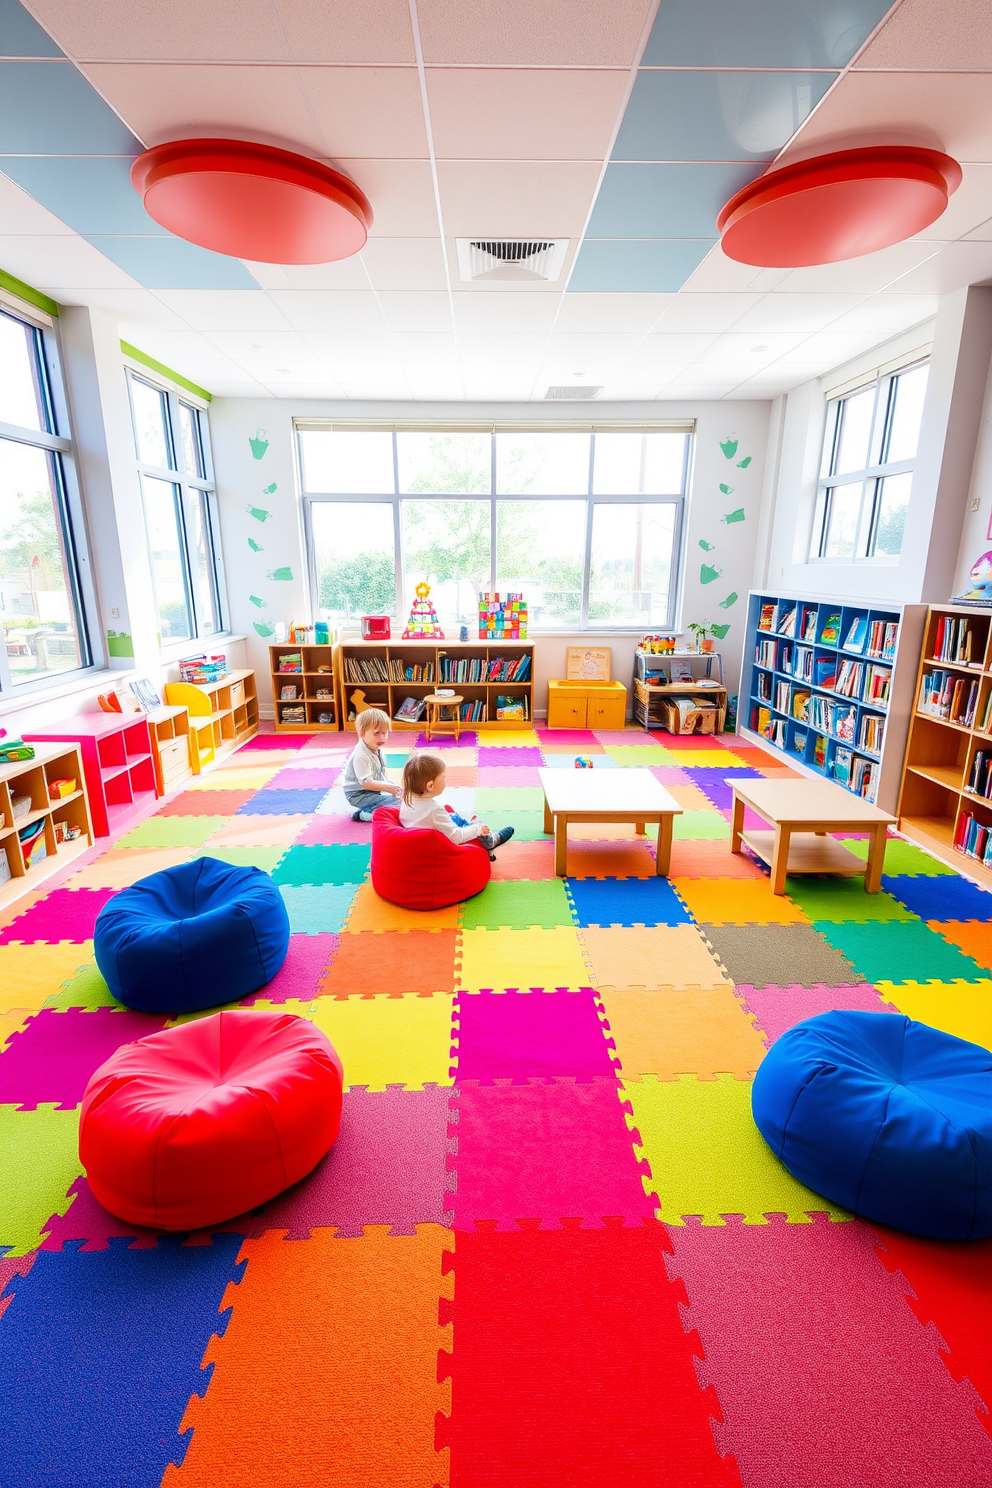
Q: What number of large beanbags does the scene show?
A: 4